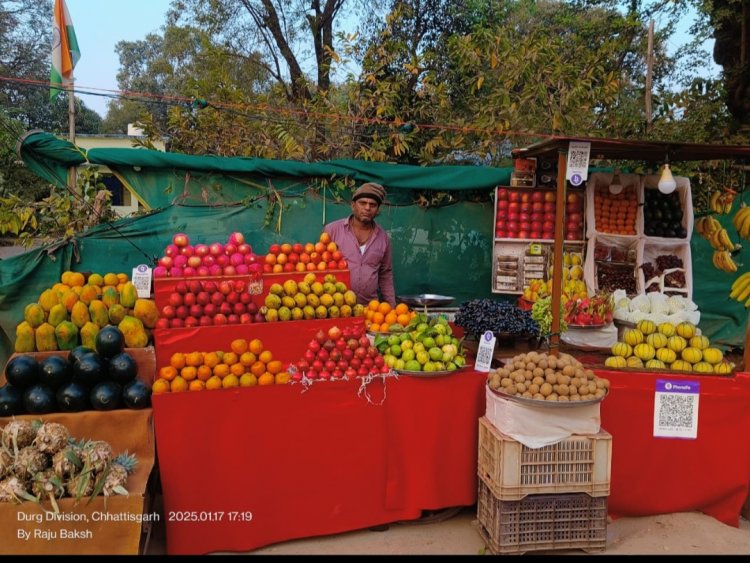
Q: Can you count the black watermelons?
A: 11